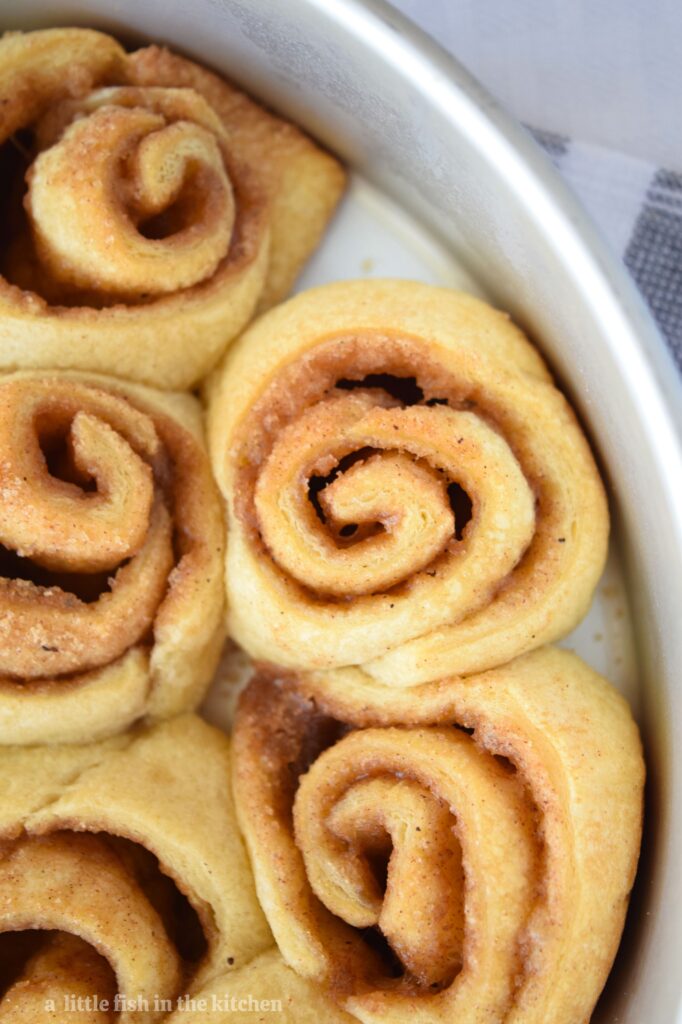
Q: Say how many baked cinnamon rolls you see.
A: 5